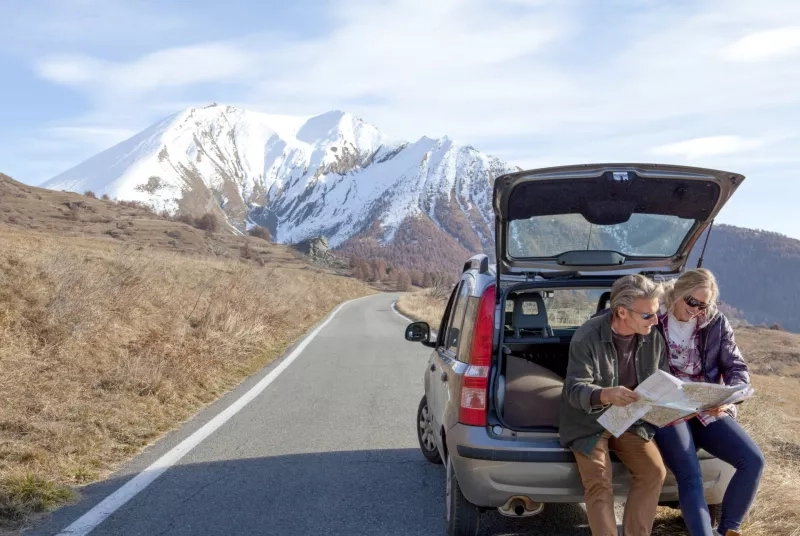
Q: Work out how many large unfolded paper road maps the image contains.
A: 1